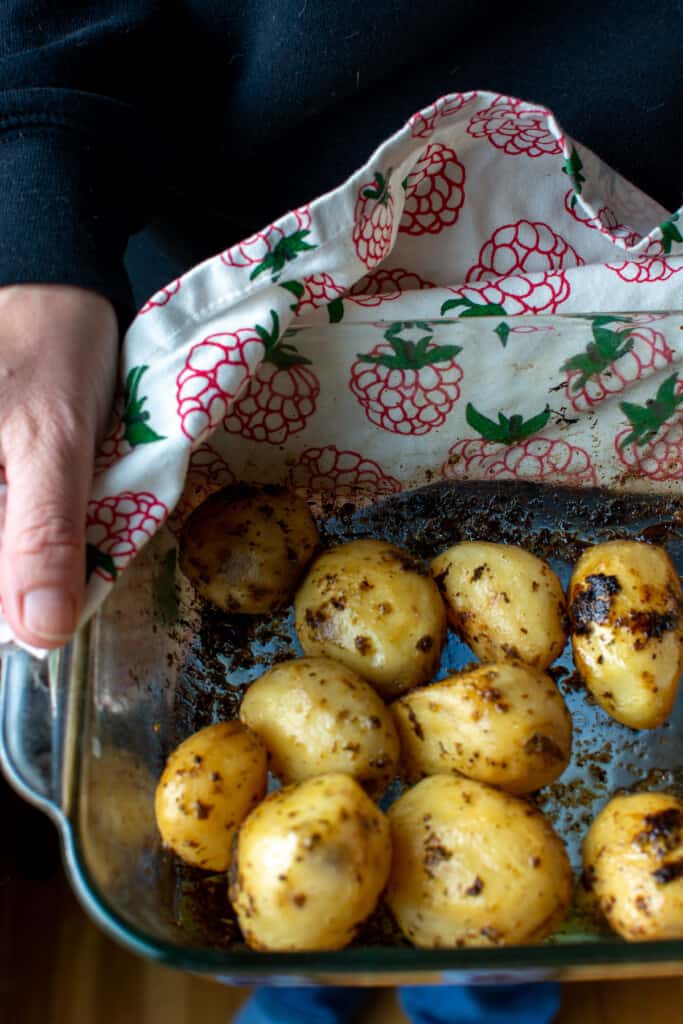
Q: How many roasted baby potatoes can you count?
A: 10